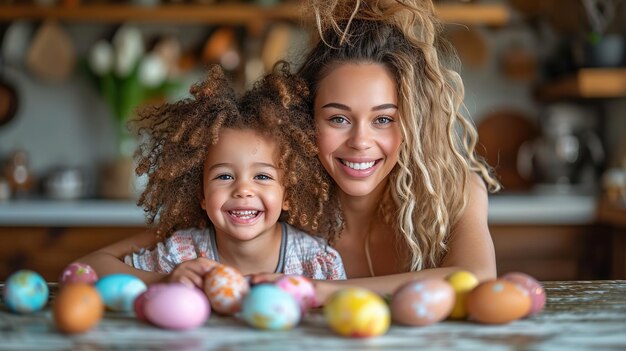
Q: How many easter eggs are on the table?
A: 14